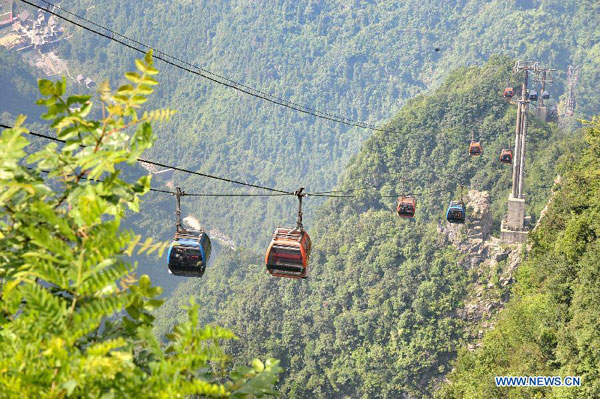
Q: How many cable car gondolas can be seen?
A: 9